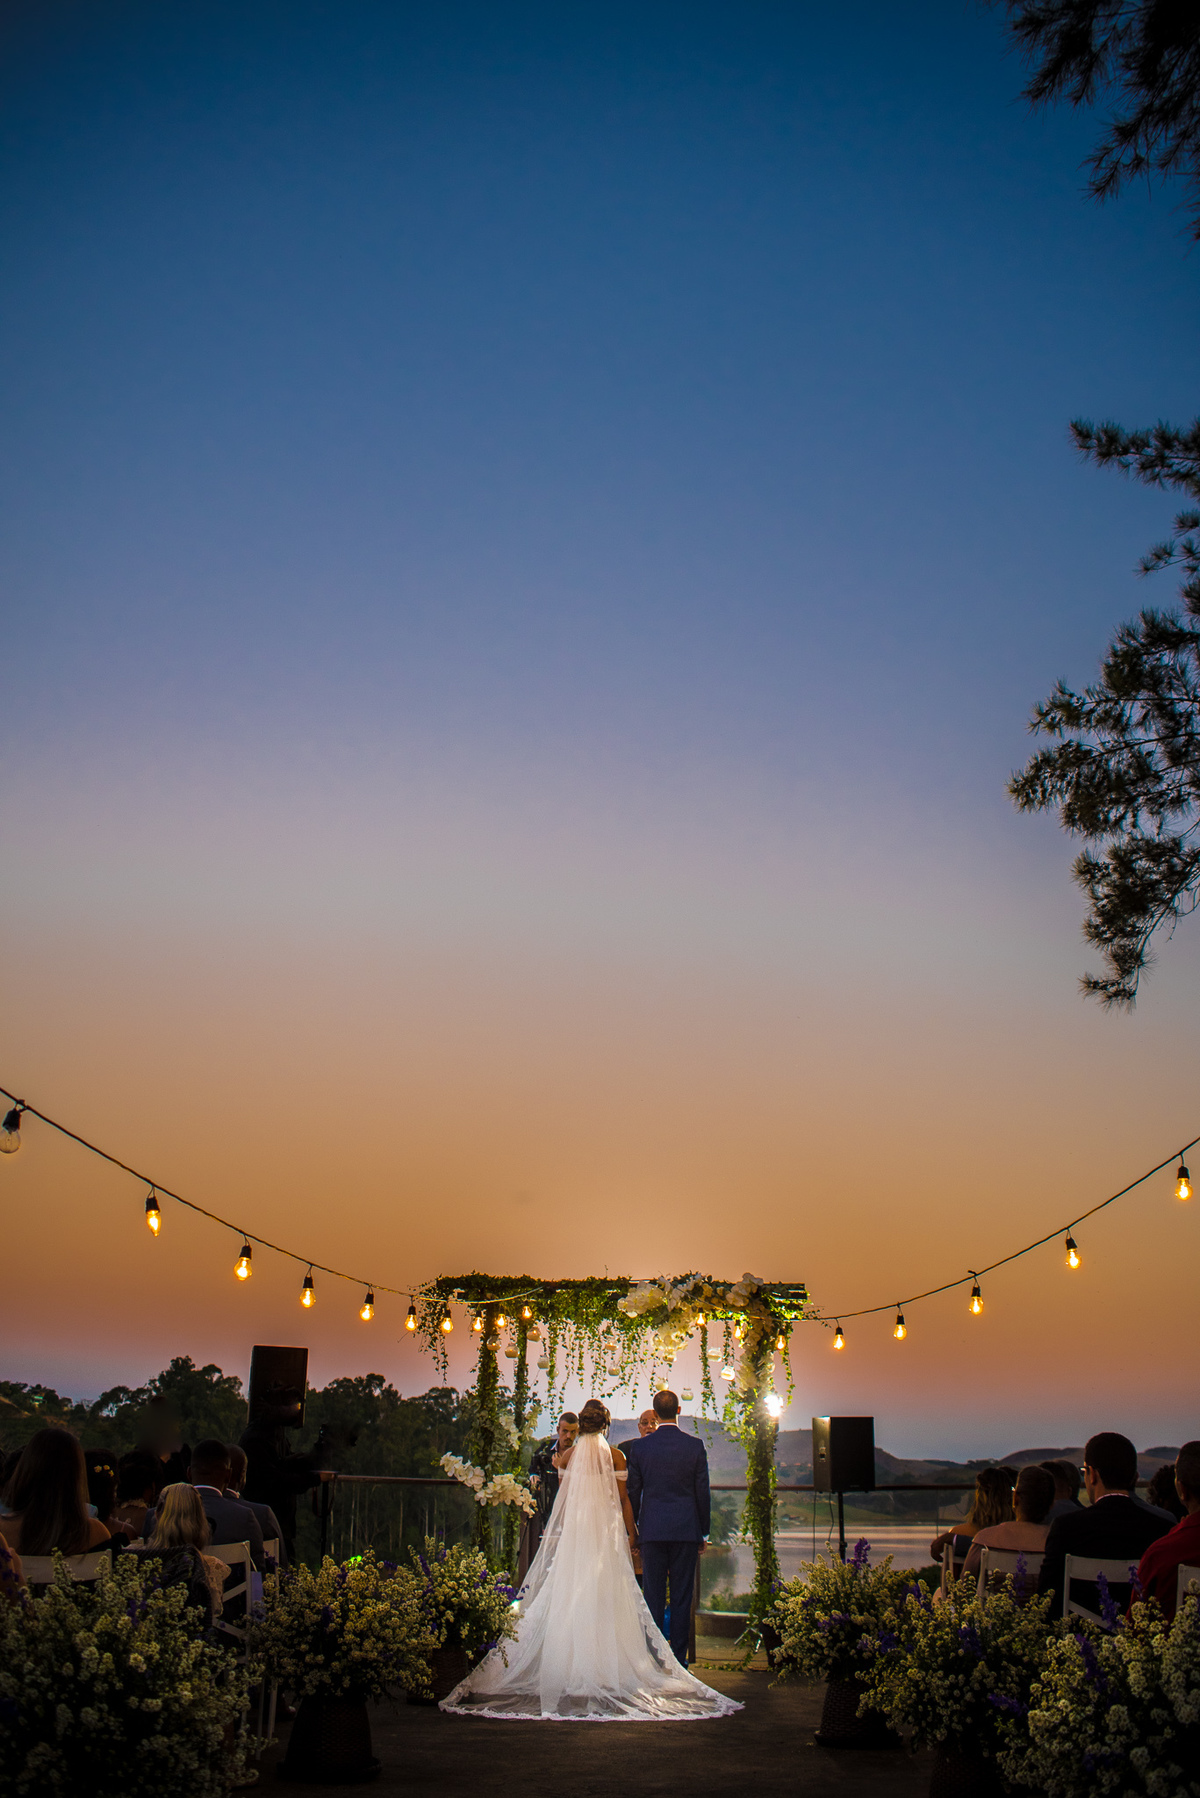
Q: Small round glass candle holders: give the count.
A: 12